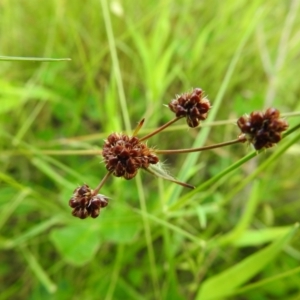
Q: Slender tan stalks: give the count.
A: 3